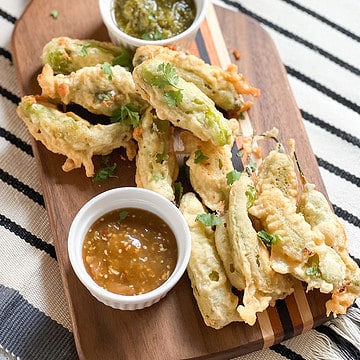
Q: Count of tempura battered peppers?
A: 12